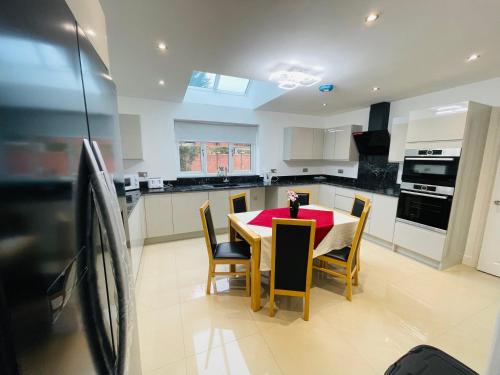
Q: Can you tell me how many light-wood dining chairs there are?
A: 6